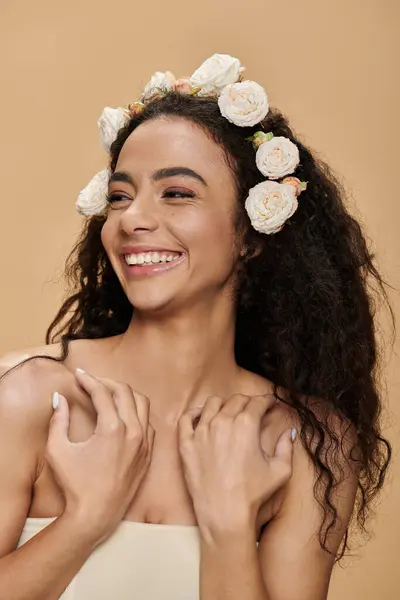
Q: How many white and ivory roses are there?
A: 7